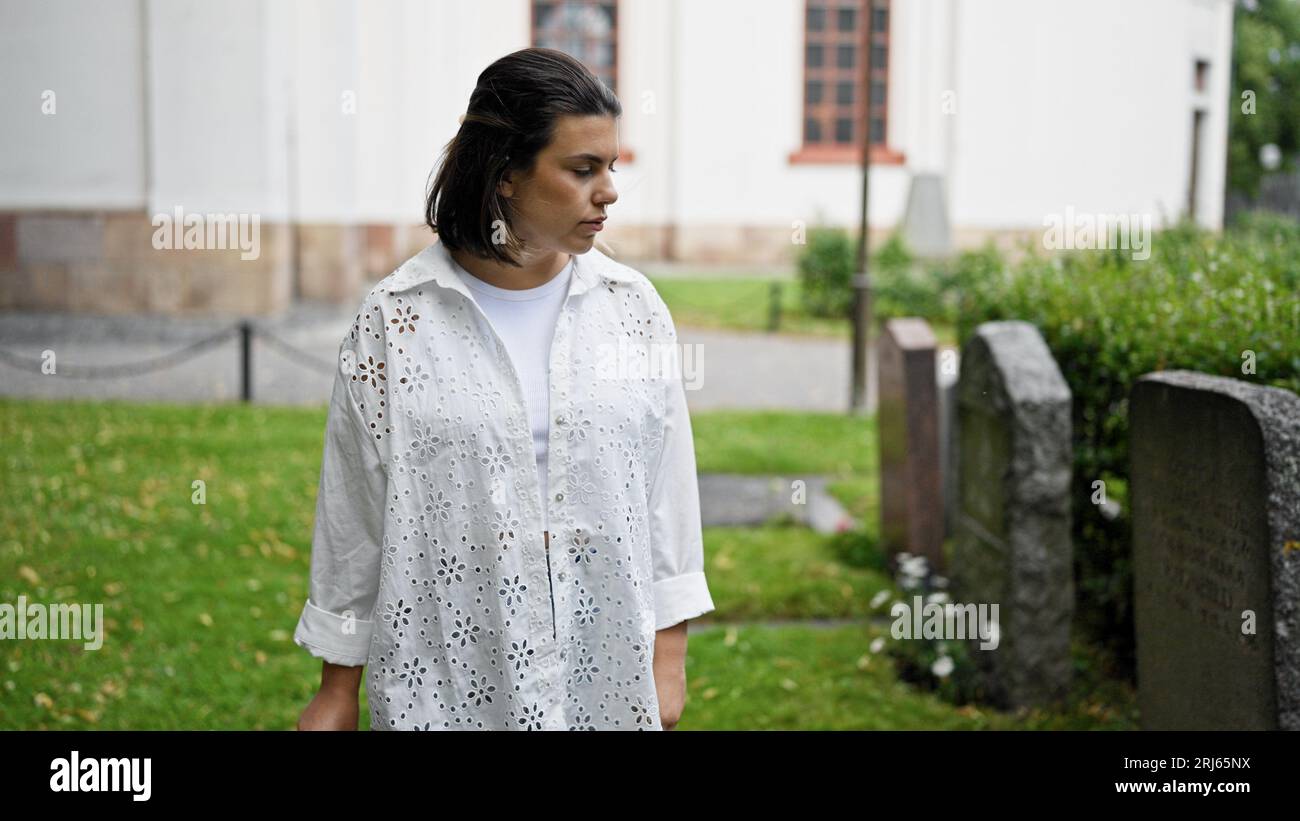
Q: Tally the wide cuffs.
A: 2